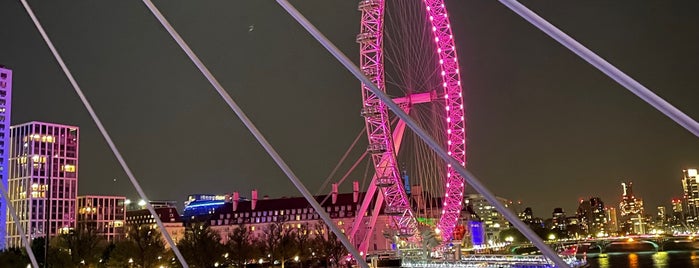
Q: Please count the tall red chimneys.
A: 4